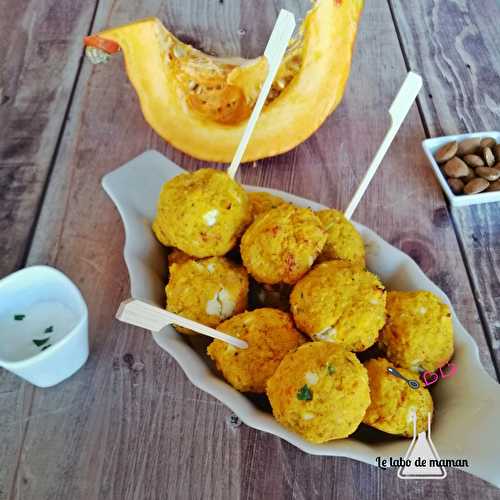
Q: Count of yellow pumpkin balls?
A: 10